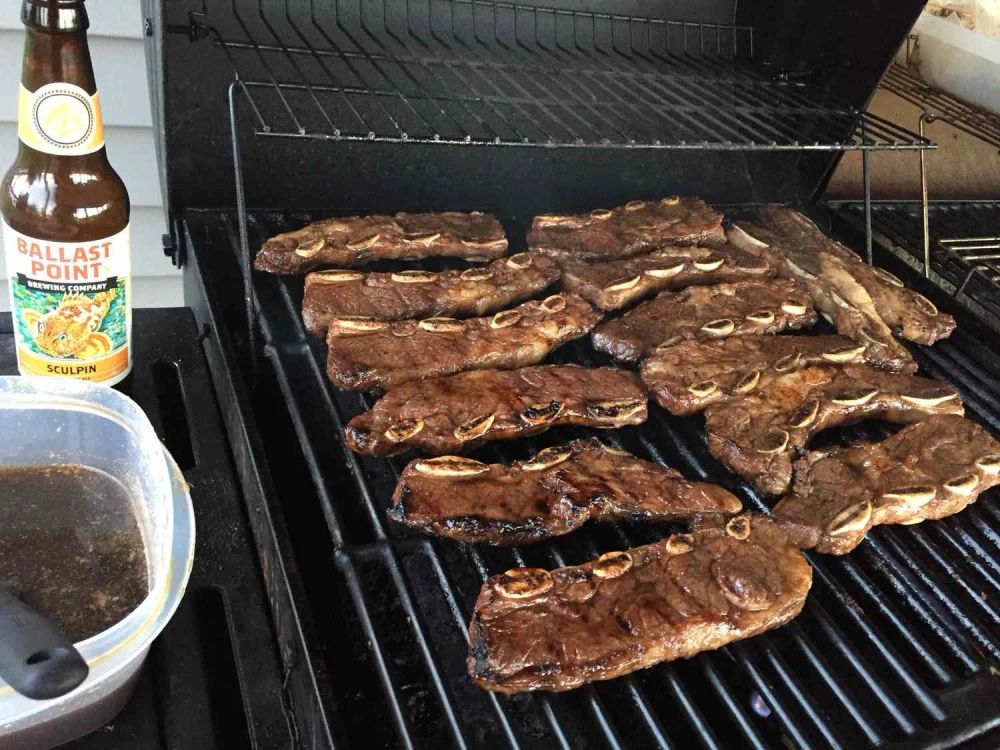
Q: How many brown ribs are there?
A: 14